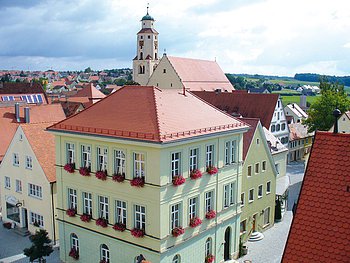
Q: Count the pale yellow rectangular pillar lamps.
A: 0